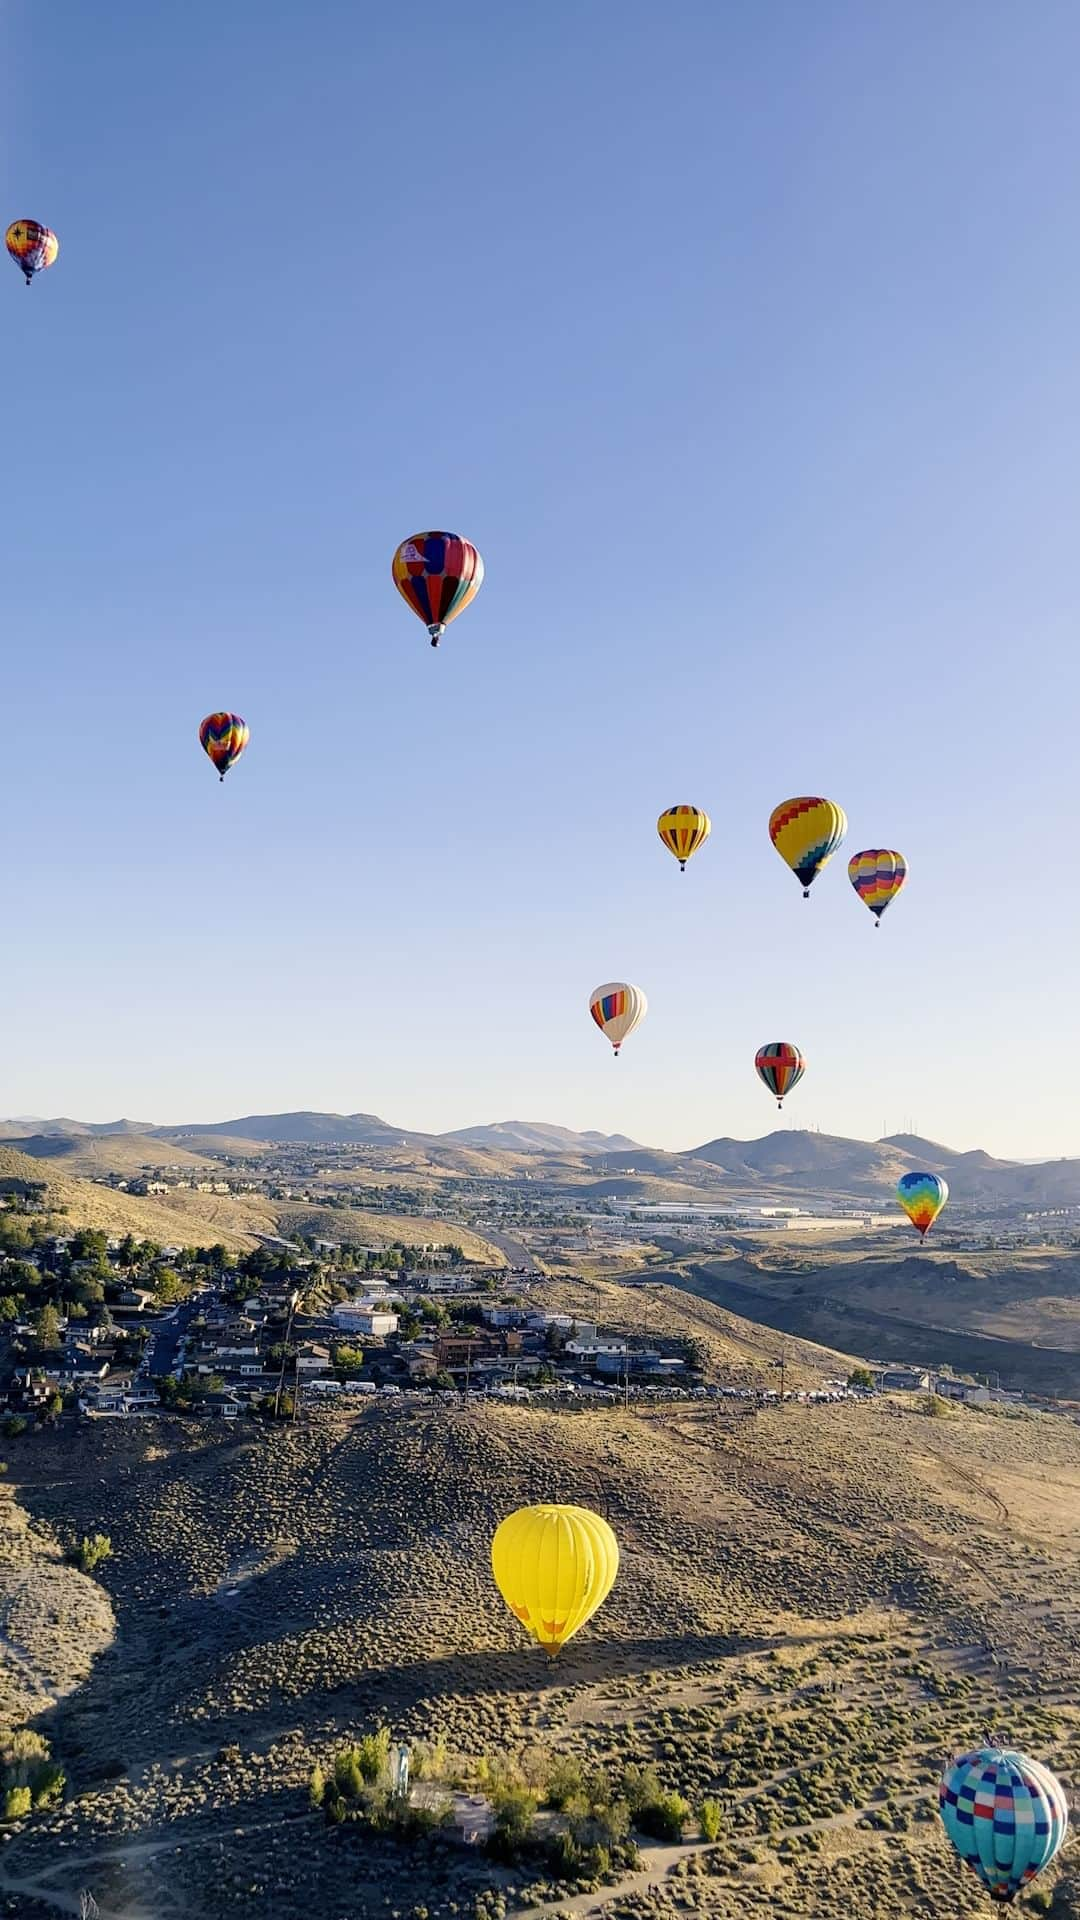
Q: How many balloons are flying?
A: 11